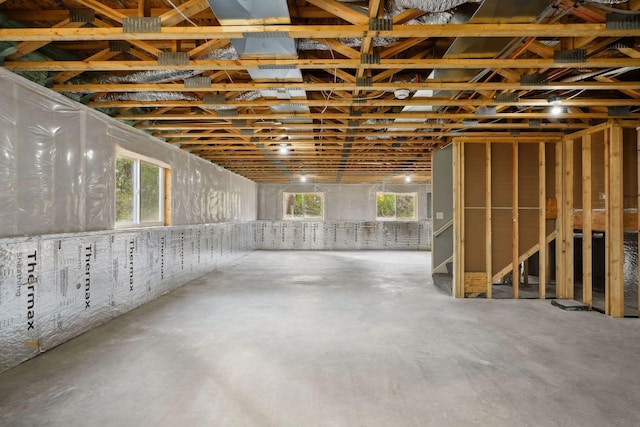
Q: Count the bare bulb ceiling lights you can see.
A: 4